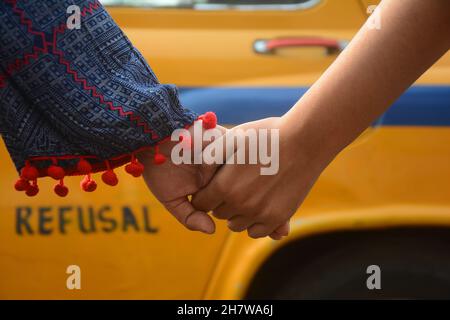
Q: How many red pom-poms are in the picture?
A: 12